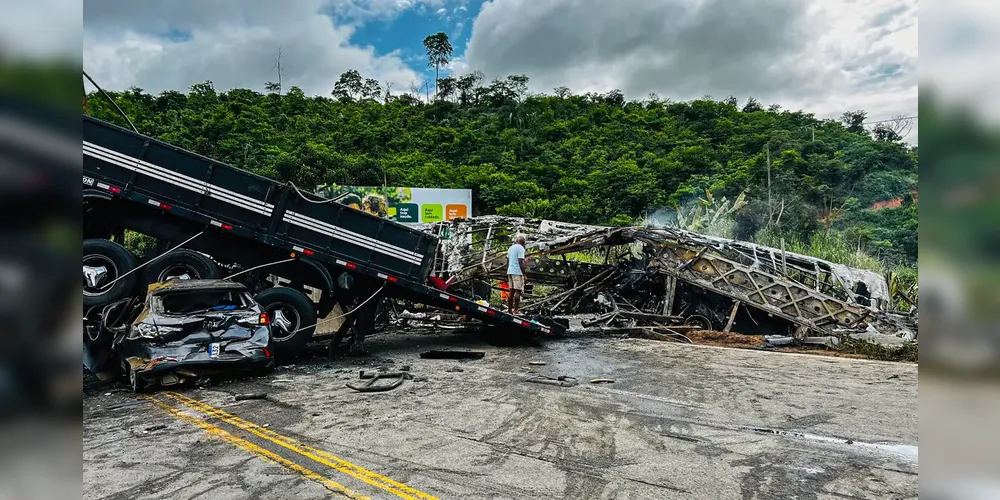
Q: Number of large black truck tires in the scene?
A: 3